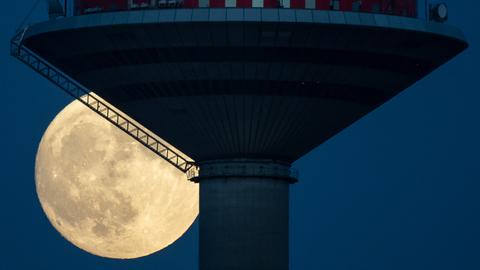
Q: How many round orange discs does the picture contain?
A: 1